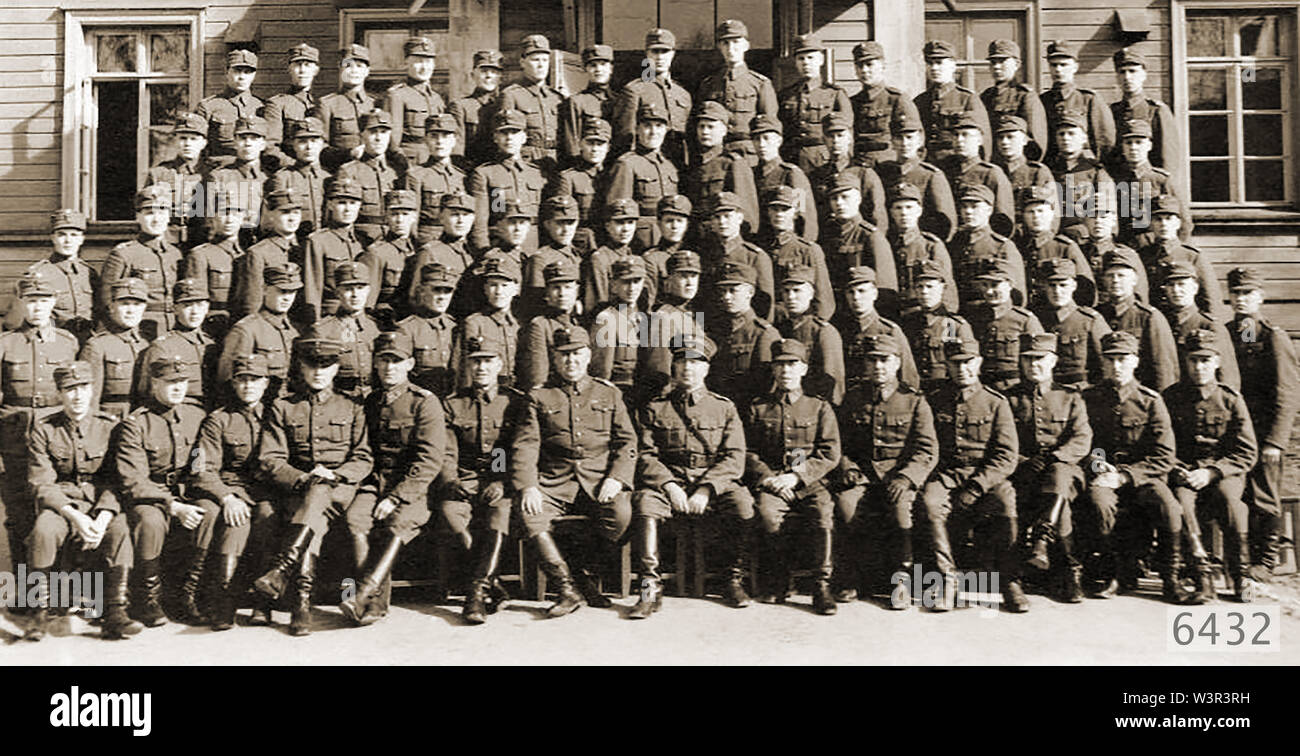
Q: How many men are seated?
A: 14